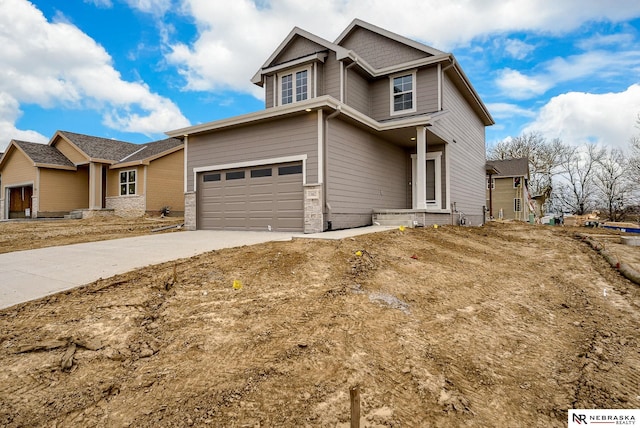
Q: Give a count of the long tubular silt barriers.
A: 1